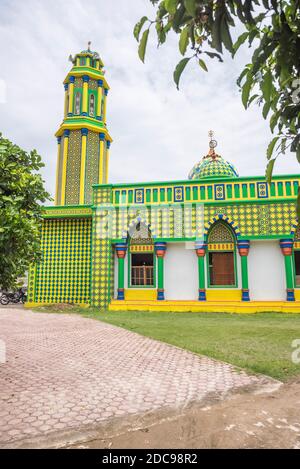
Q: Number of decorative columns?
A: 5